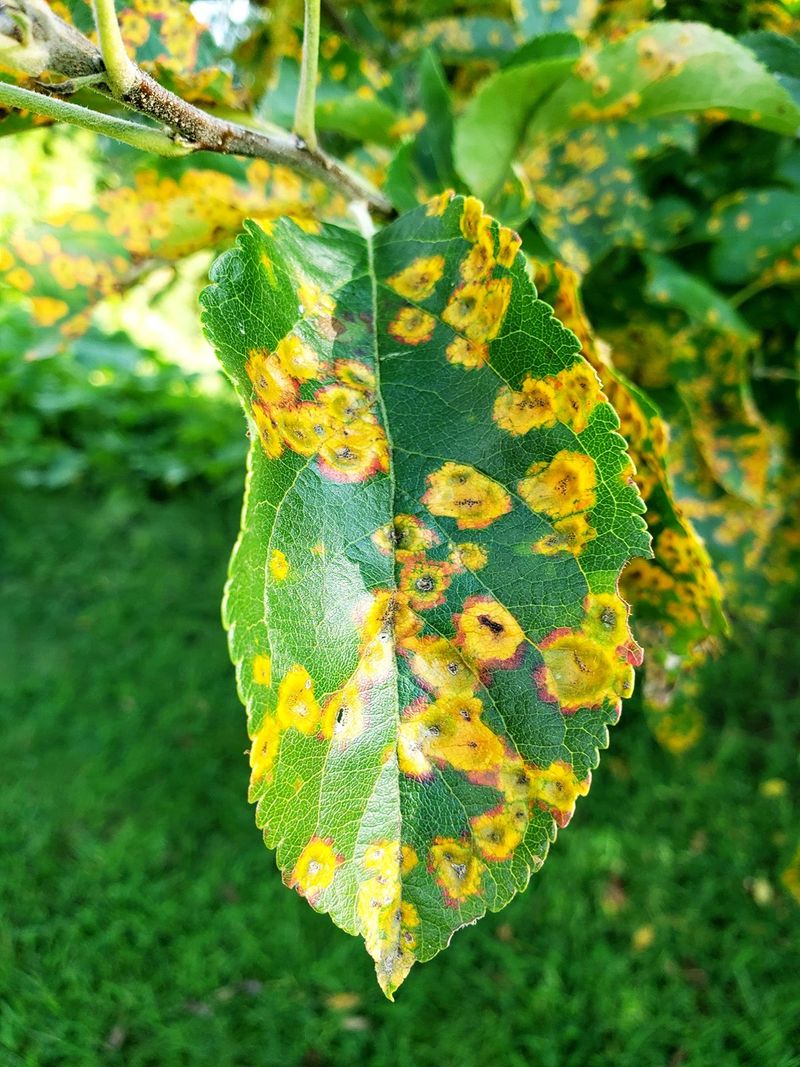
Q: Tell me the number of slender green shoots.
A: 3